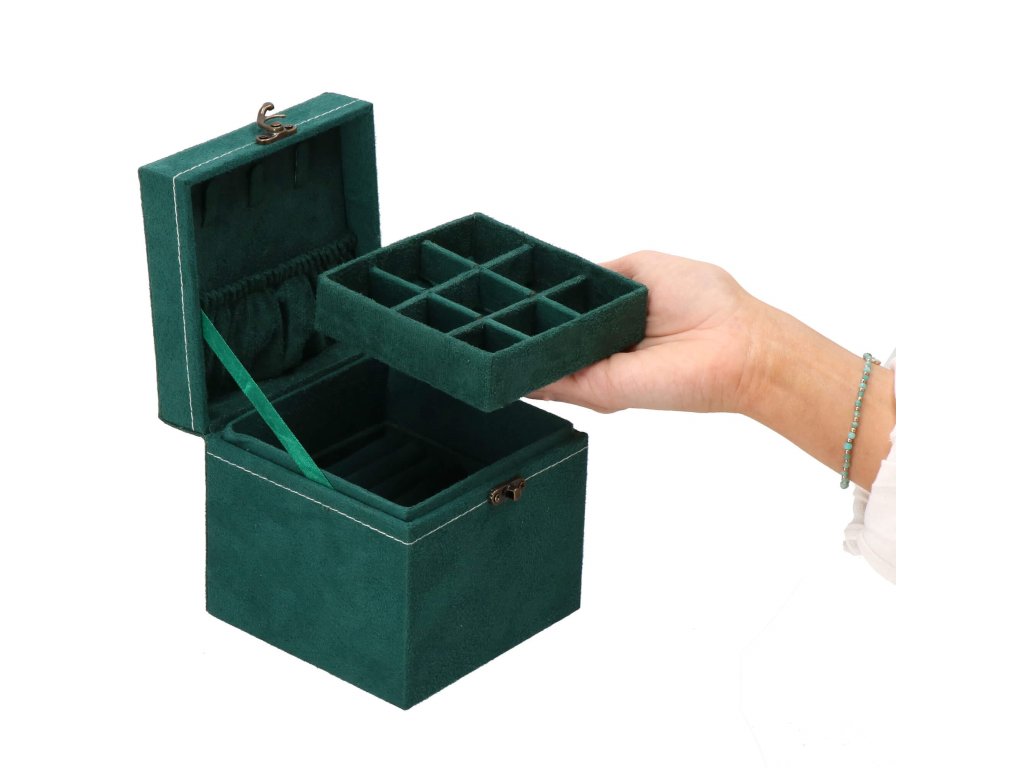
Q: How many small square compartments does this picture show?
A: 9